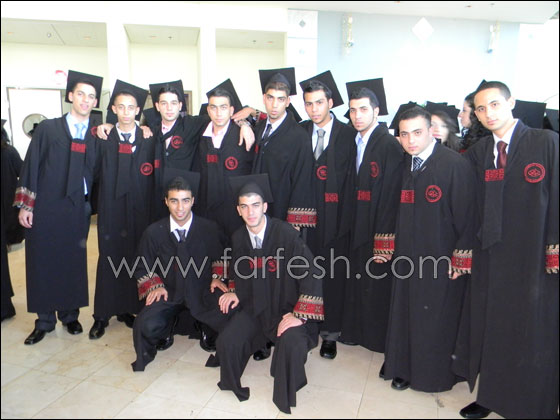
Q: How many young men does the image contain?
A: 11